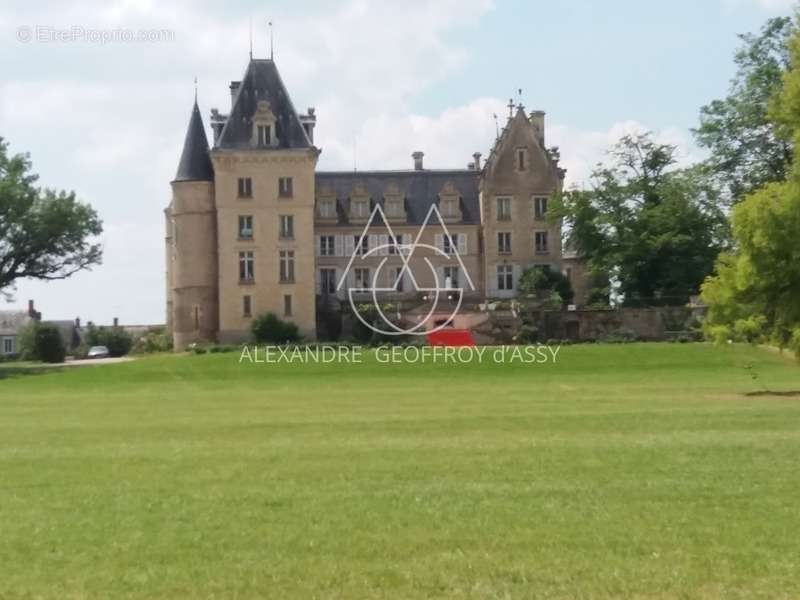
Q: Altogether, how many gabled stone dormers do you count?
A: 5